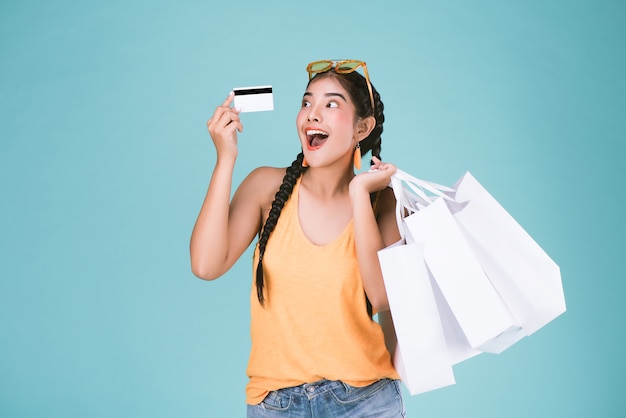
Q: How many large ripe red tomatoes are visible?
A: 0